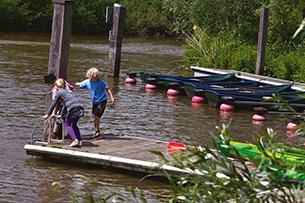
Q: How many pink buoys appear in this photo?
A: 7